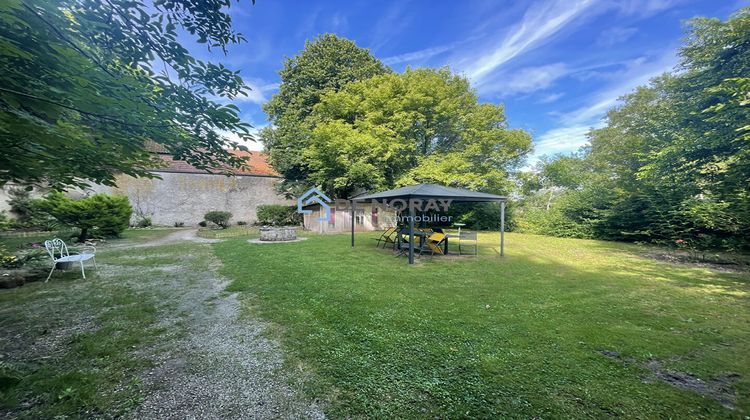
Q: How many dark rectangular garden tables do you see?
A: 1